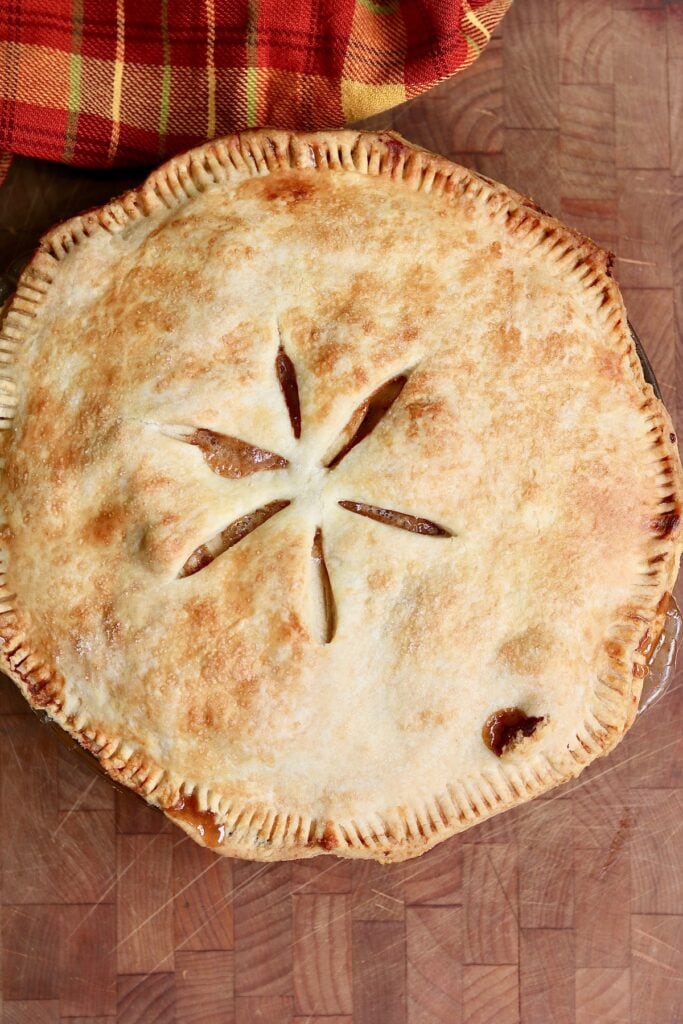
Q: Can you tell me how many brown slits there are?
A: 6